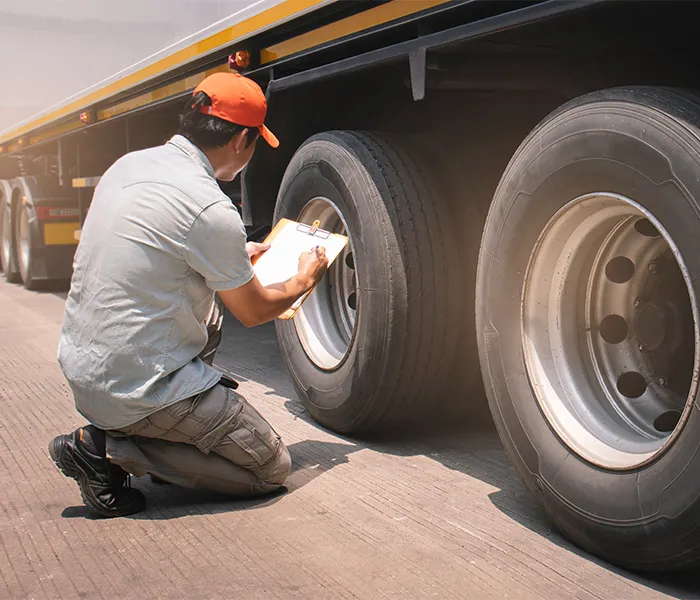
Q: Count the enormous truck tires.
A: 2